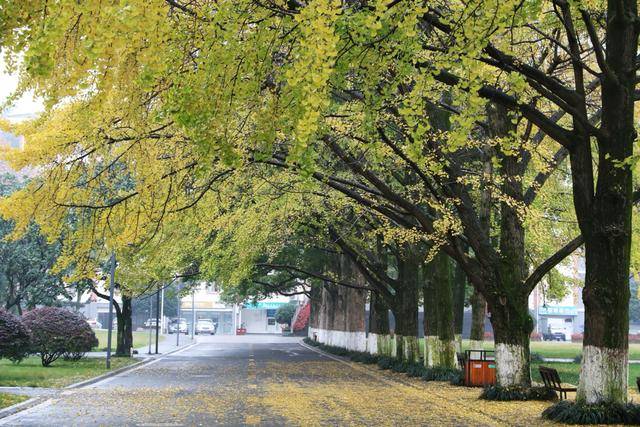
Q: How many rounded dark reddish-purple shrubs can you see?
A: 2